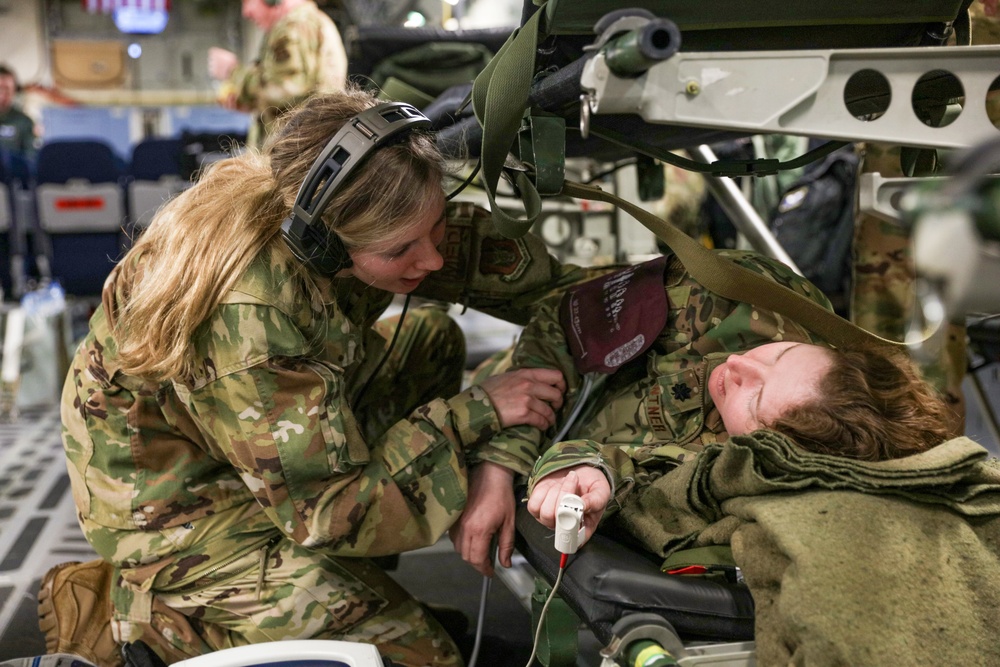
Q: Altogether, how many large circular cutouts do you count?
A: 3